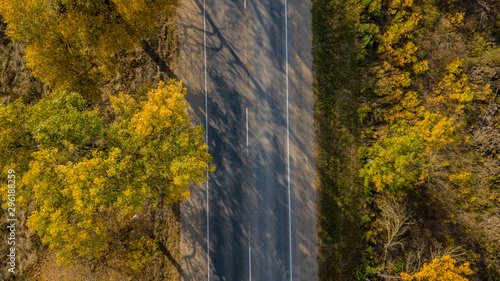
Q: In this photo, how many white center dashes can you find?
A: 3